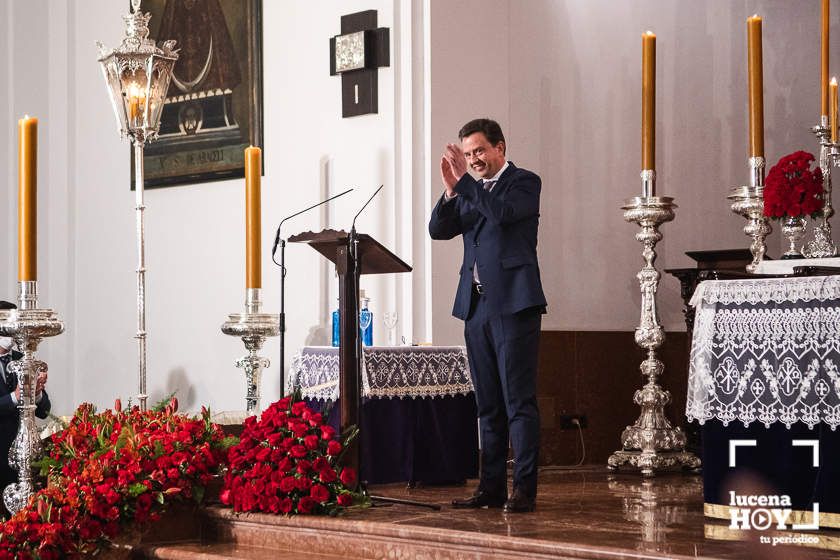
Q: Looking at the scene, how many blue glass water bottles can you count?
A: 2